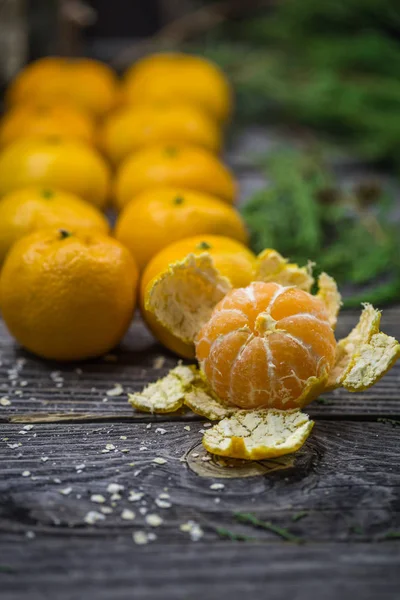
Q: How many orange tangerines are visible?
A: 11